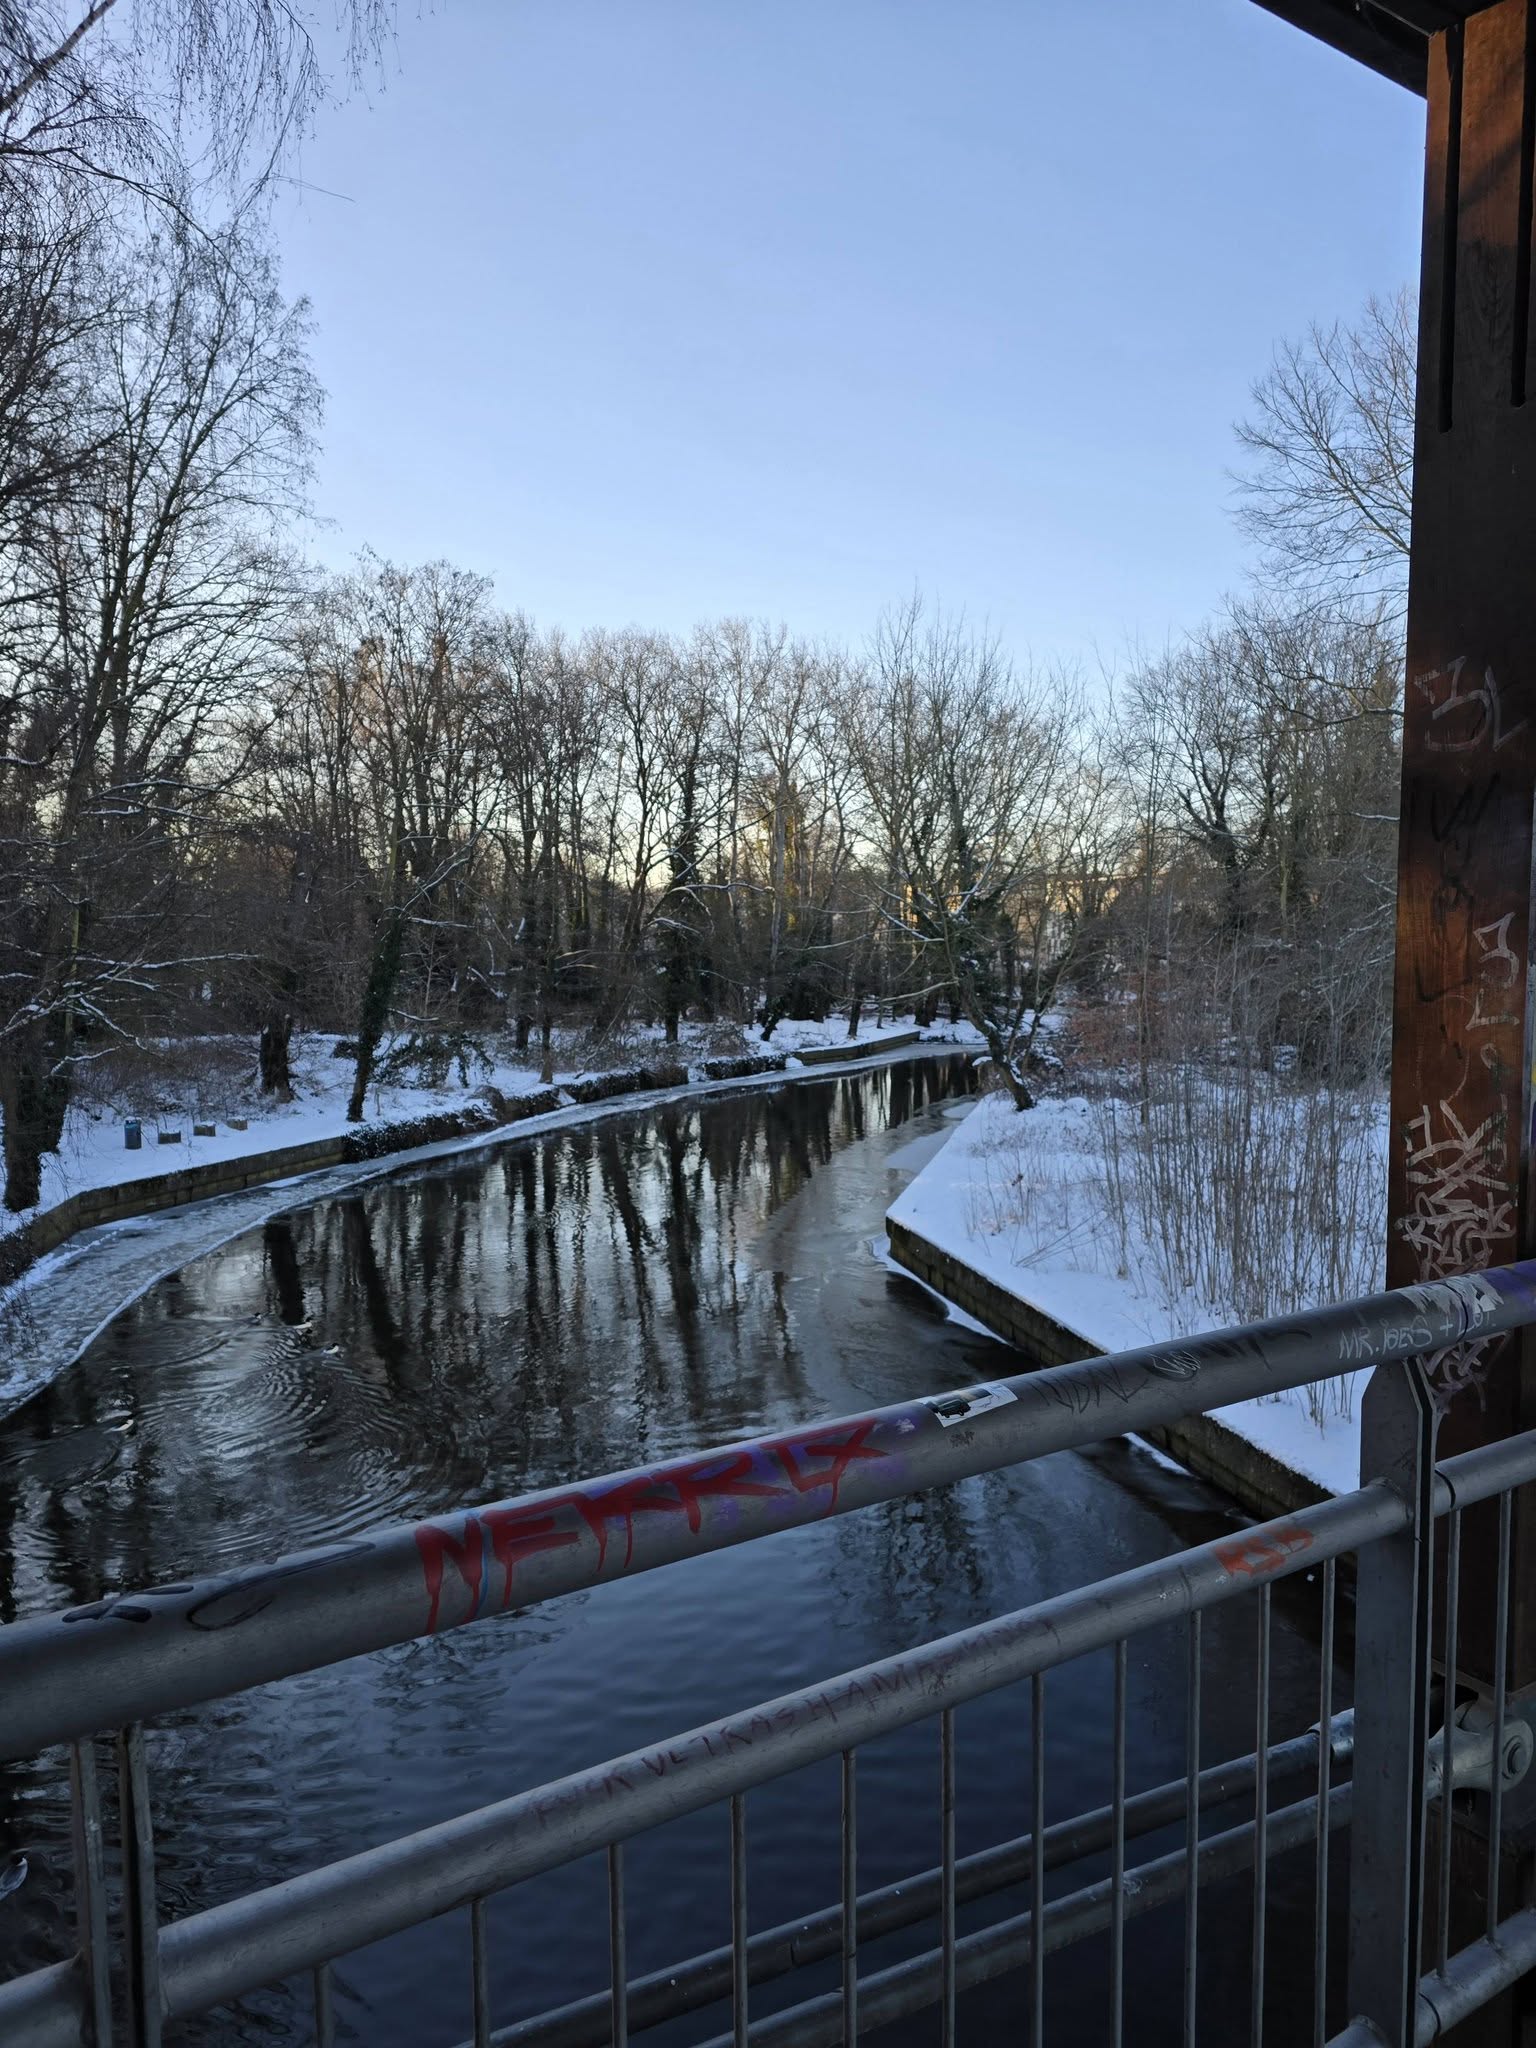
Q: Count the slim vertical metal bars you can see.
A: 13